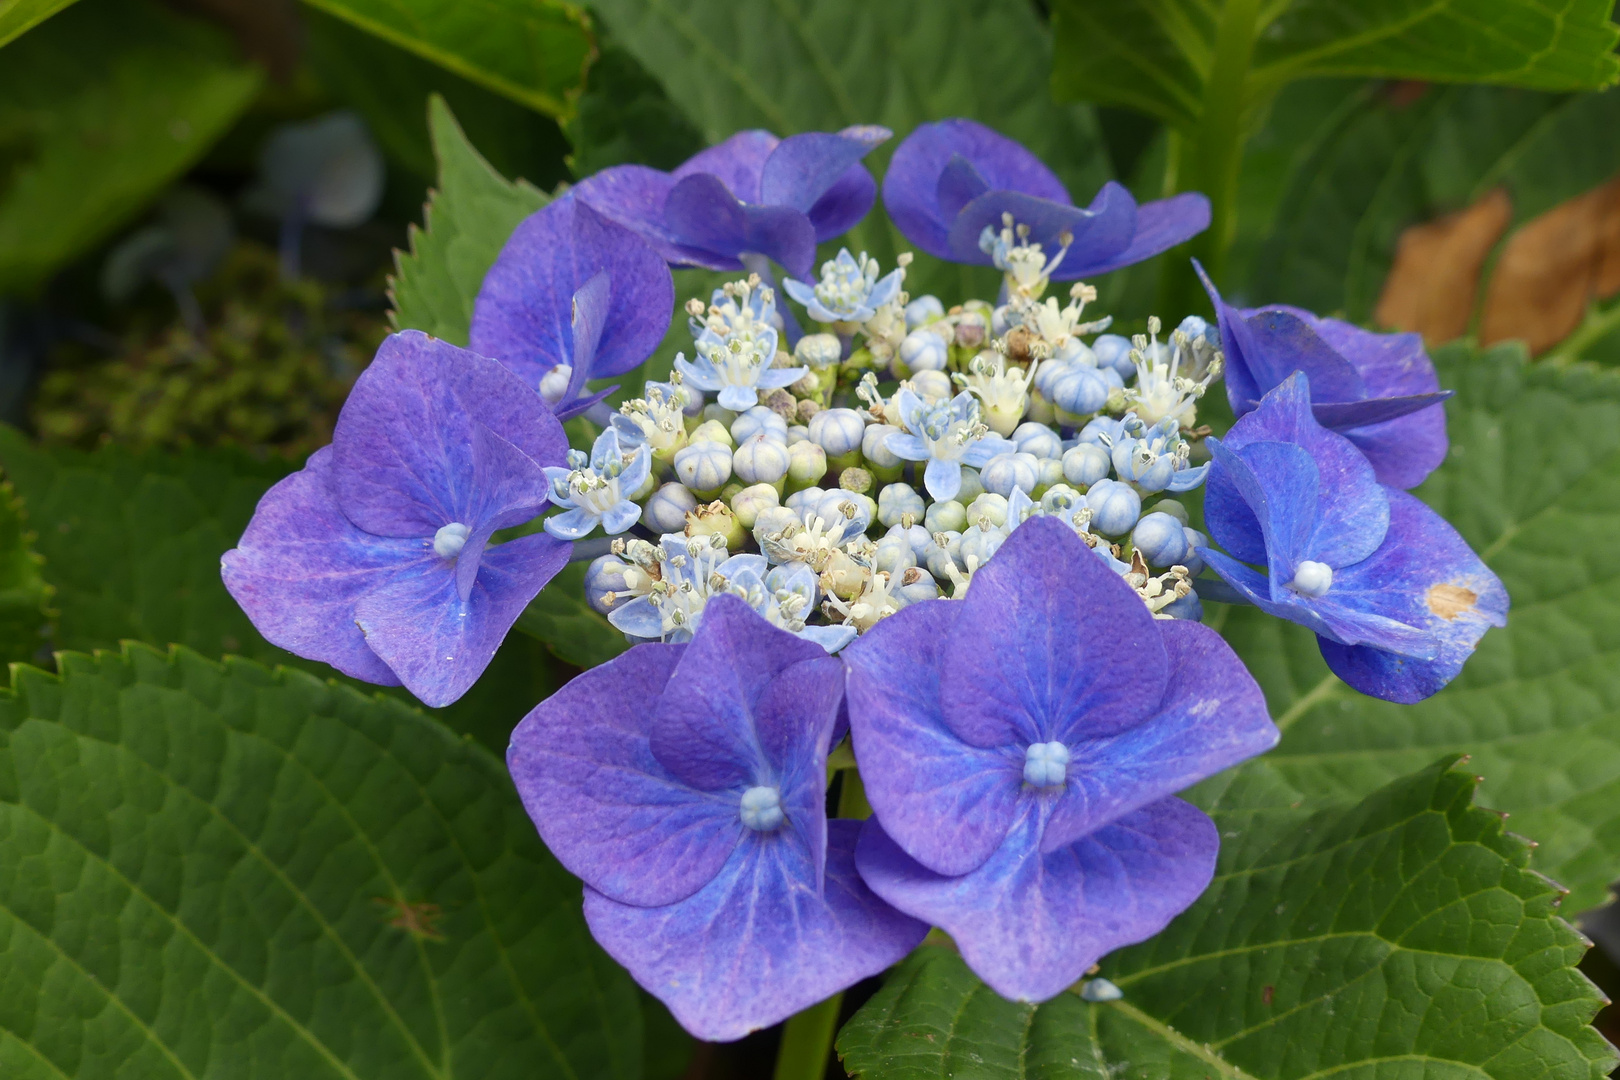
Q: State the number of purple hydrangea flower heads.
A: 8